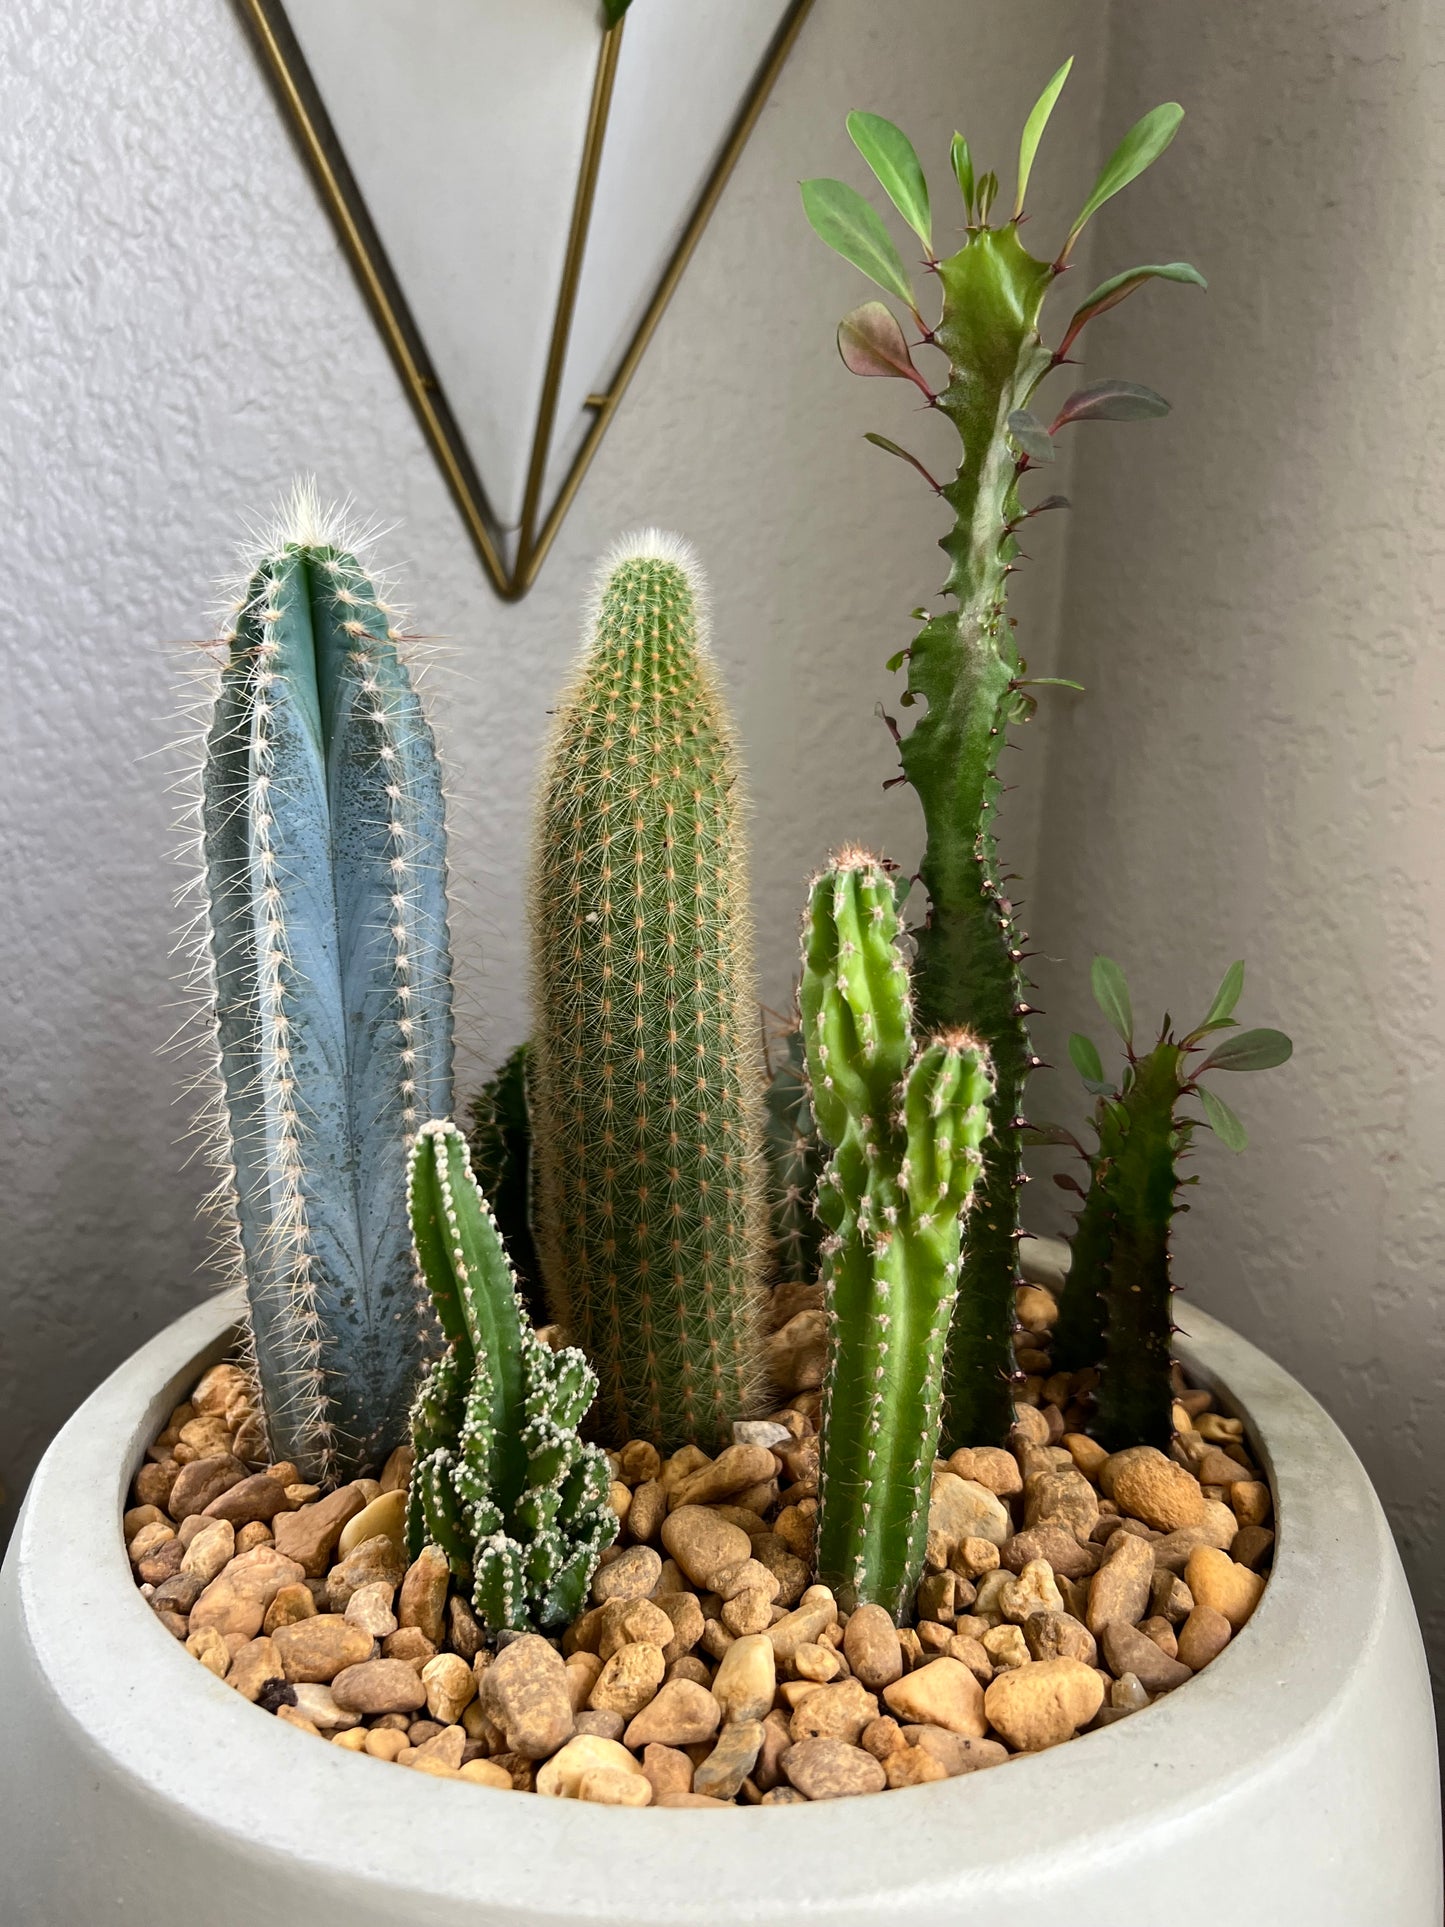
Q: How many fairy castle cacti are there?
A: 1